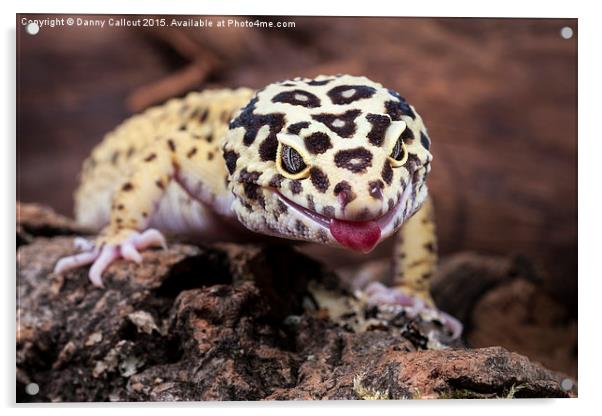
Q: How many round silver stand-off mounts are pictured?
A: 4